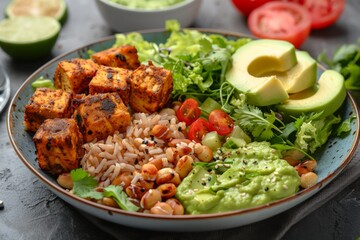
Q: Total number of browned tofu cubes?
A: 7